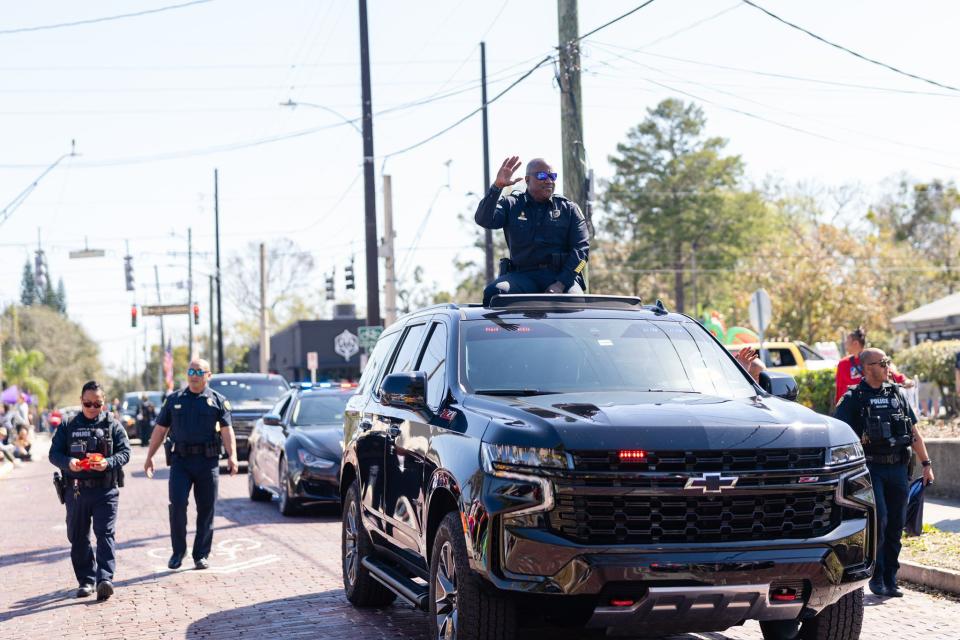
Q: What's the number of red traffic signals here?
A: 2